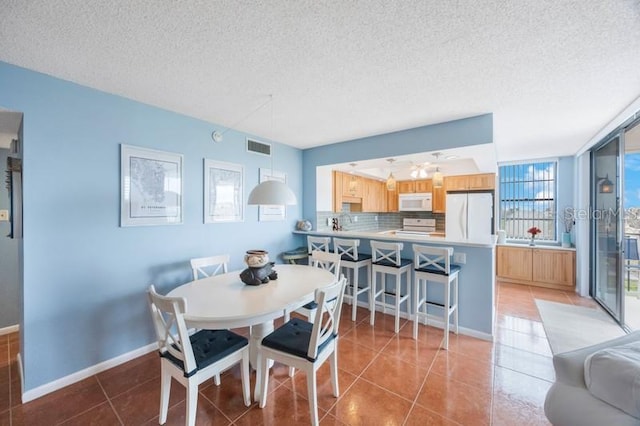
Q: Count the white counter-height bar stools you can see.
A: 4